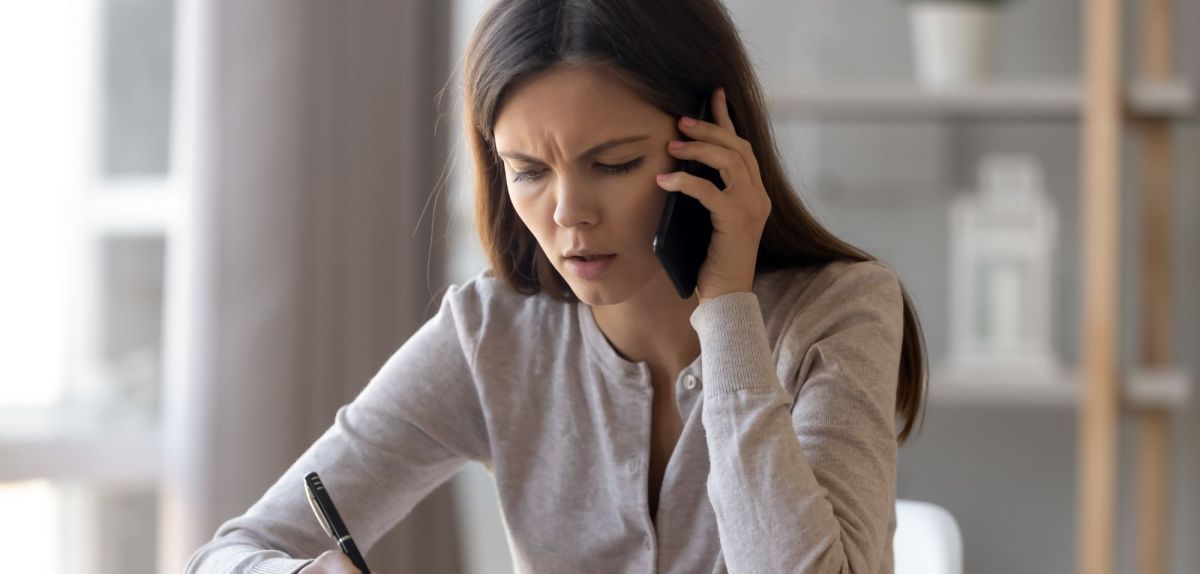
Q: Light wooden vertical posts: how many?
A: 2